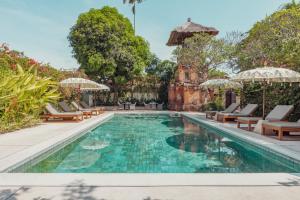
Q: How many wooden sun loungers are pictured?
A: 8